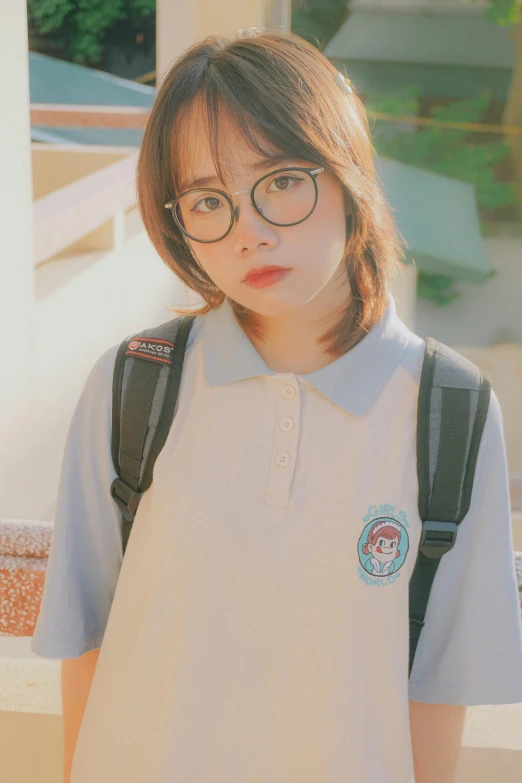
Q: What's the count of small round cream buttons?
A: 3